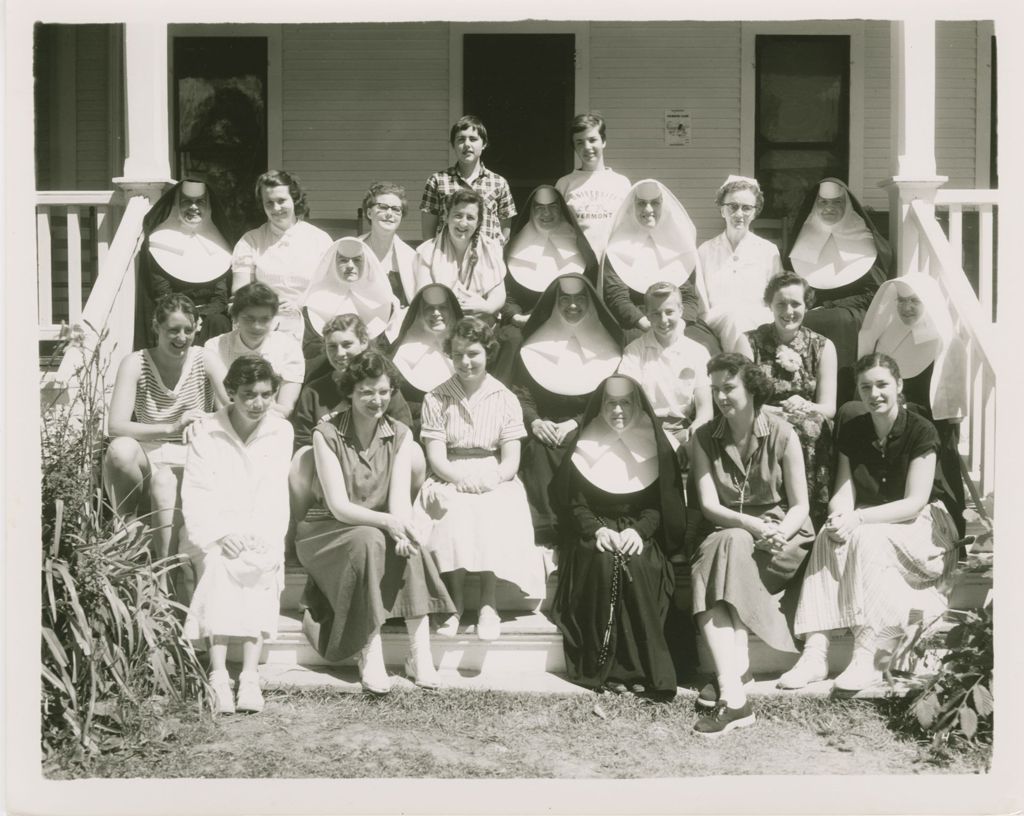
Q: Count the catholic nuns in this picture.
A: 9